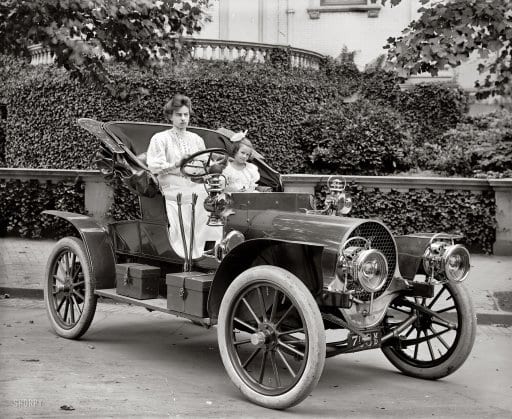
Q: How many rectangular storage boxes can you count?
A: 2